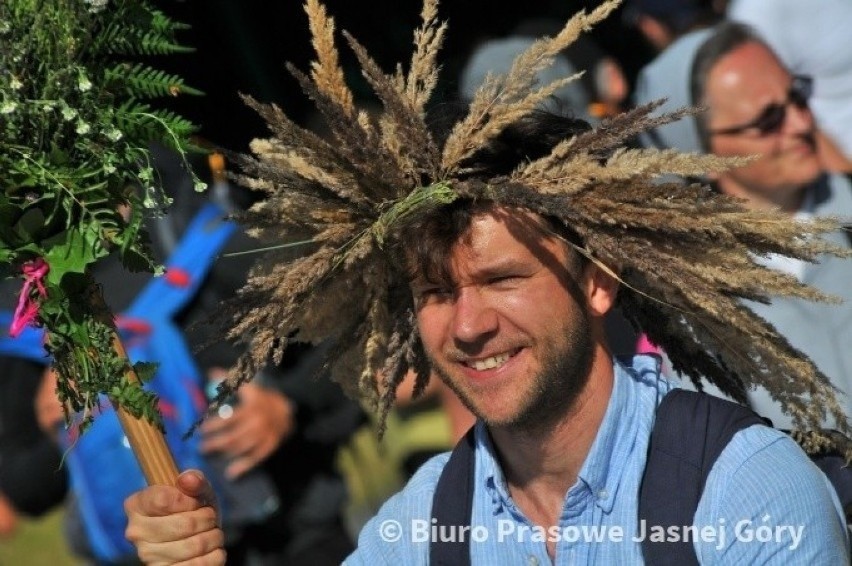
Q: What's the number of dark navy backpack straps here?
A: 2